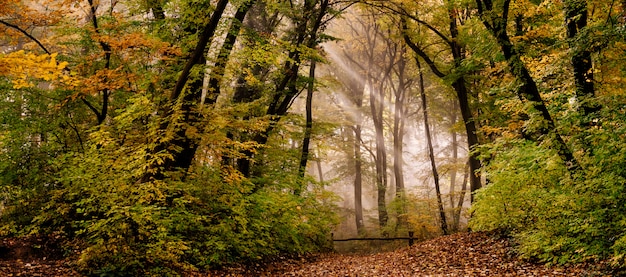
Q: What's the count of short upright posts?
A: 2